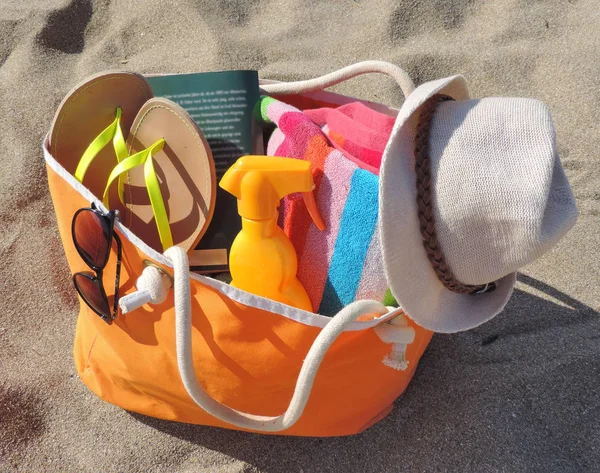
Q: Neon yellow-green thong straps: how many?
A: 2